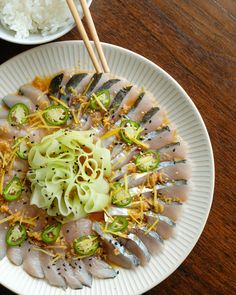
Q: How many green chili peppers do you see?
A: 12